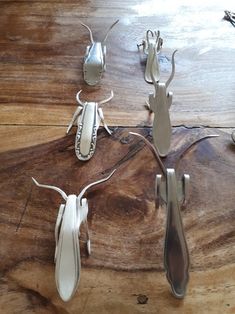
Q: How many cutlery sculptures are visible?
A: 6